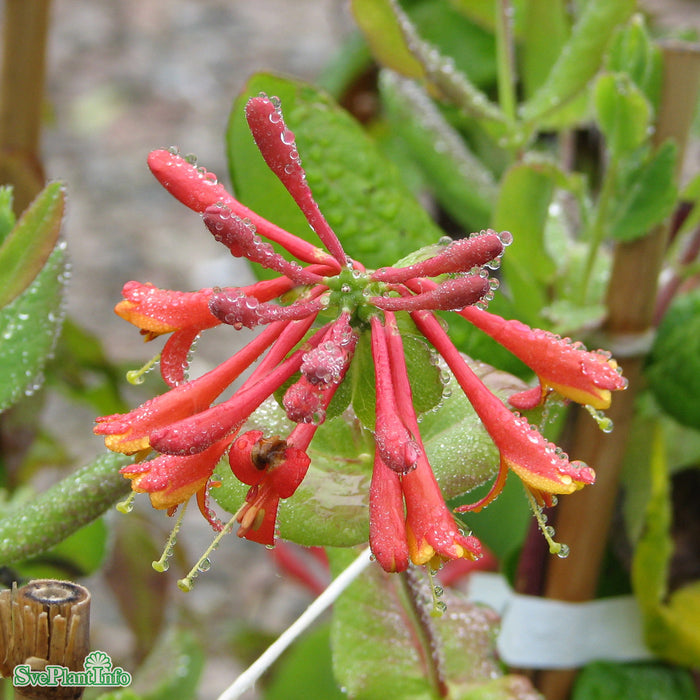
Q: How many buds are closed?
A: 11